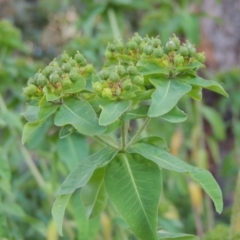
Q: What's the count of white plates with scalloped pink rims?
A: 0